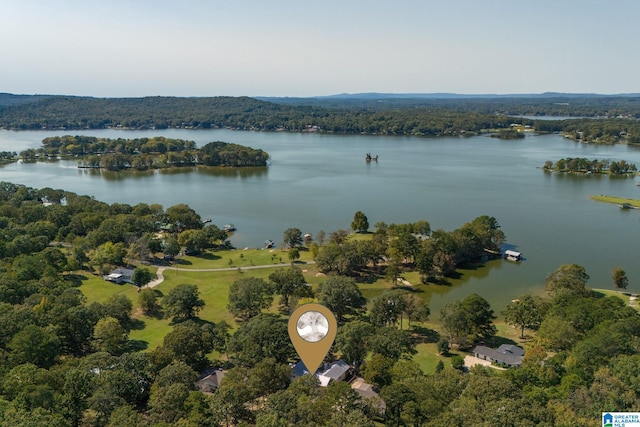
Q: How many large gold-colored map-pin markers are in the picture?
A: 1